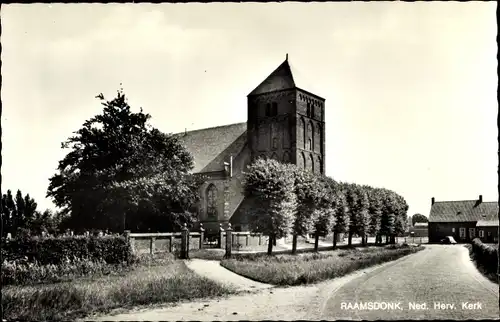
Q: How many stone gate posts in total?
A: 4